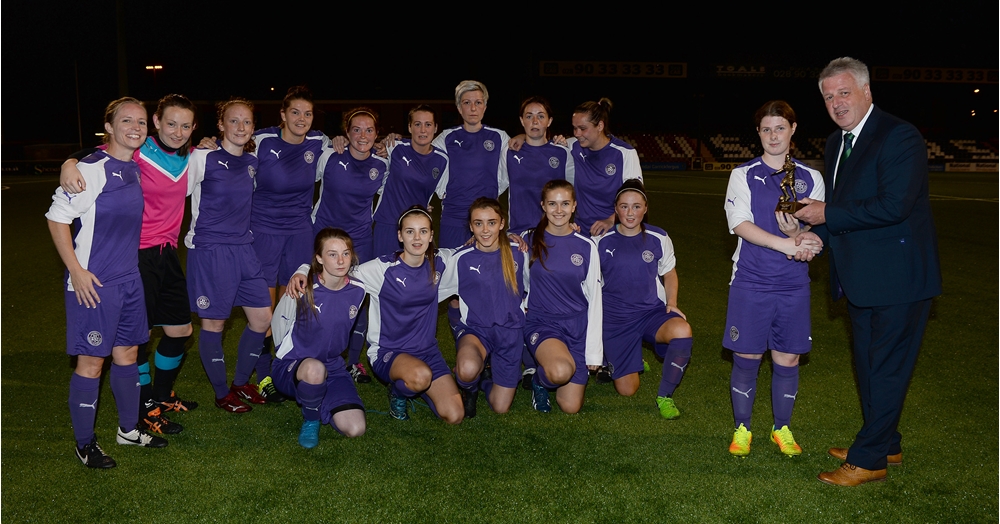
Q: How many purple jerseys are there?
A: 14